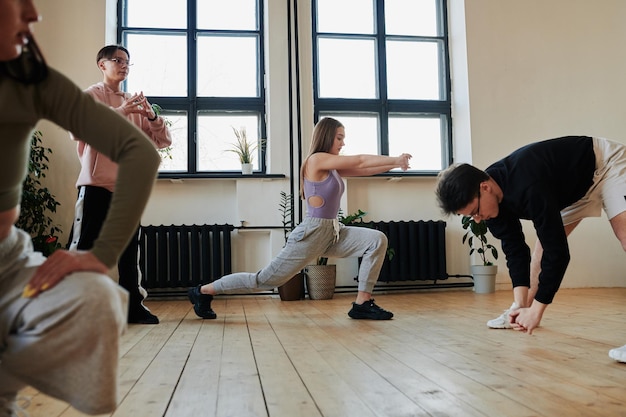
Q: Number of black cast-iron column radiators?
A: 2